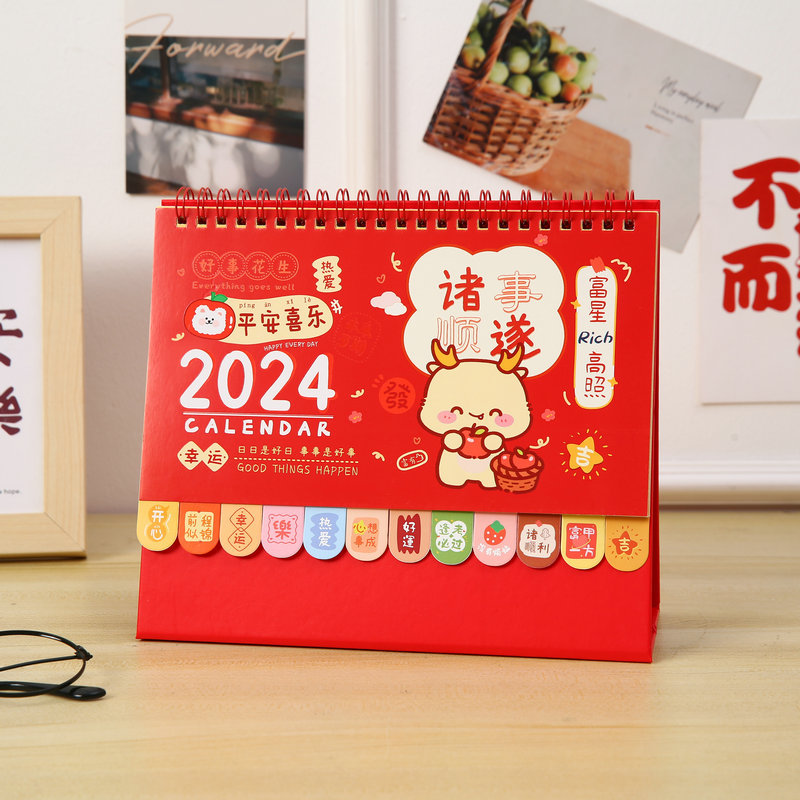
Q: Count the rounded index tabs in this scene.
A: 12